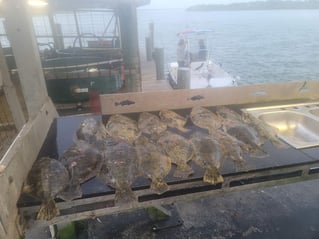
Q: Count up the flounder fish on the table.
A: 15